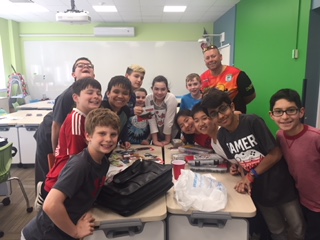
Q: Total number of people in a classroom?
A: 13